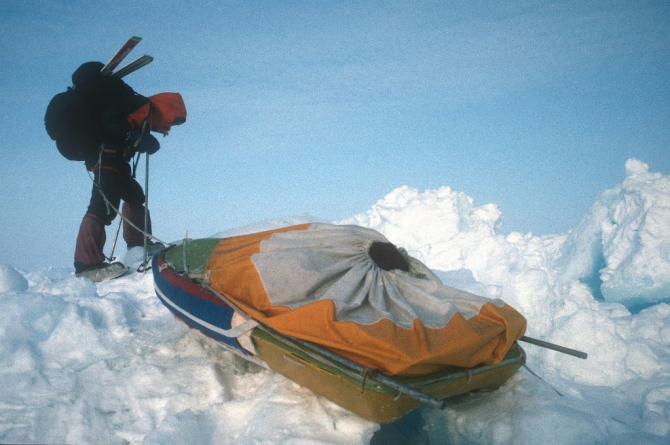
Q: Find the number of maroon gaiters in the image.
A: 2